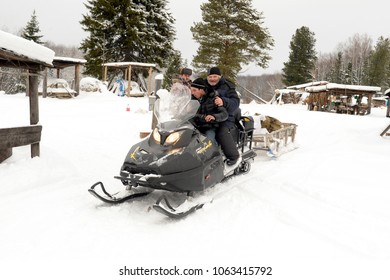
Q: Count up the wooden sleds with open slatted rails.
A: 1